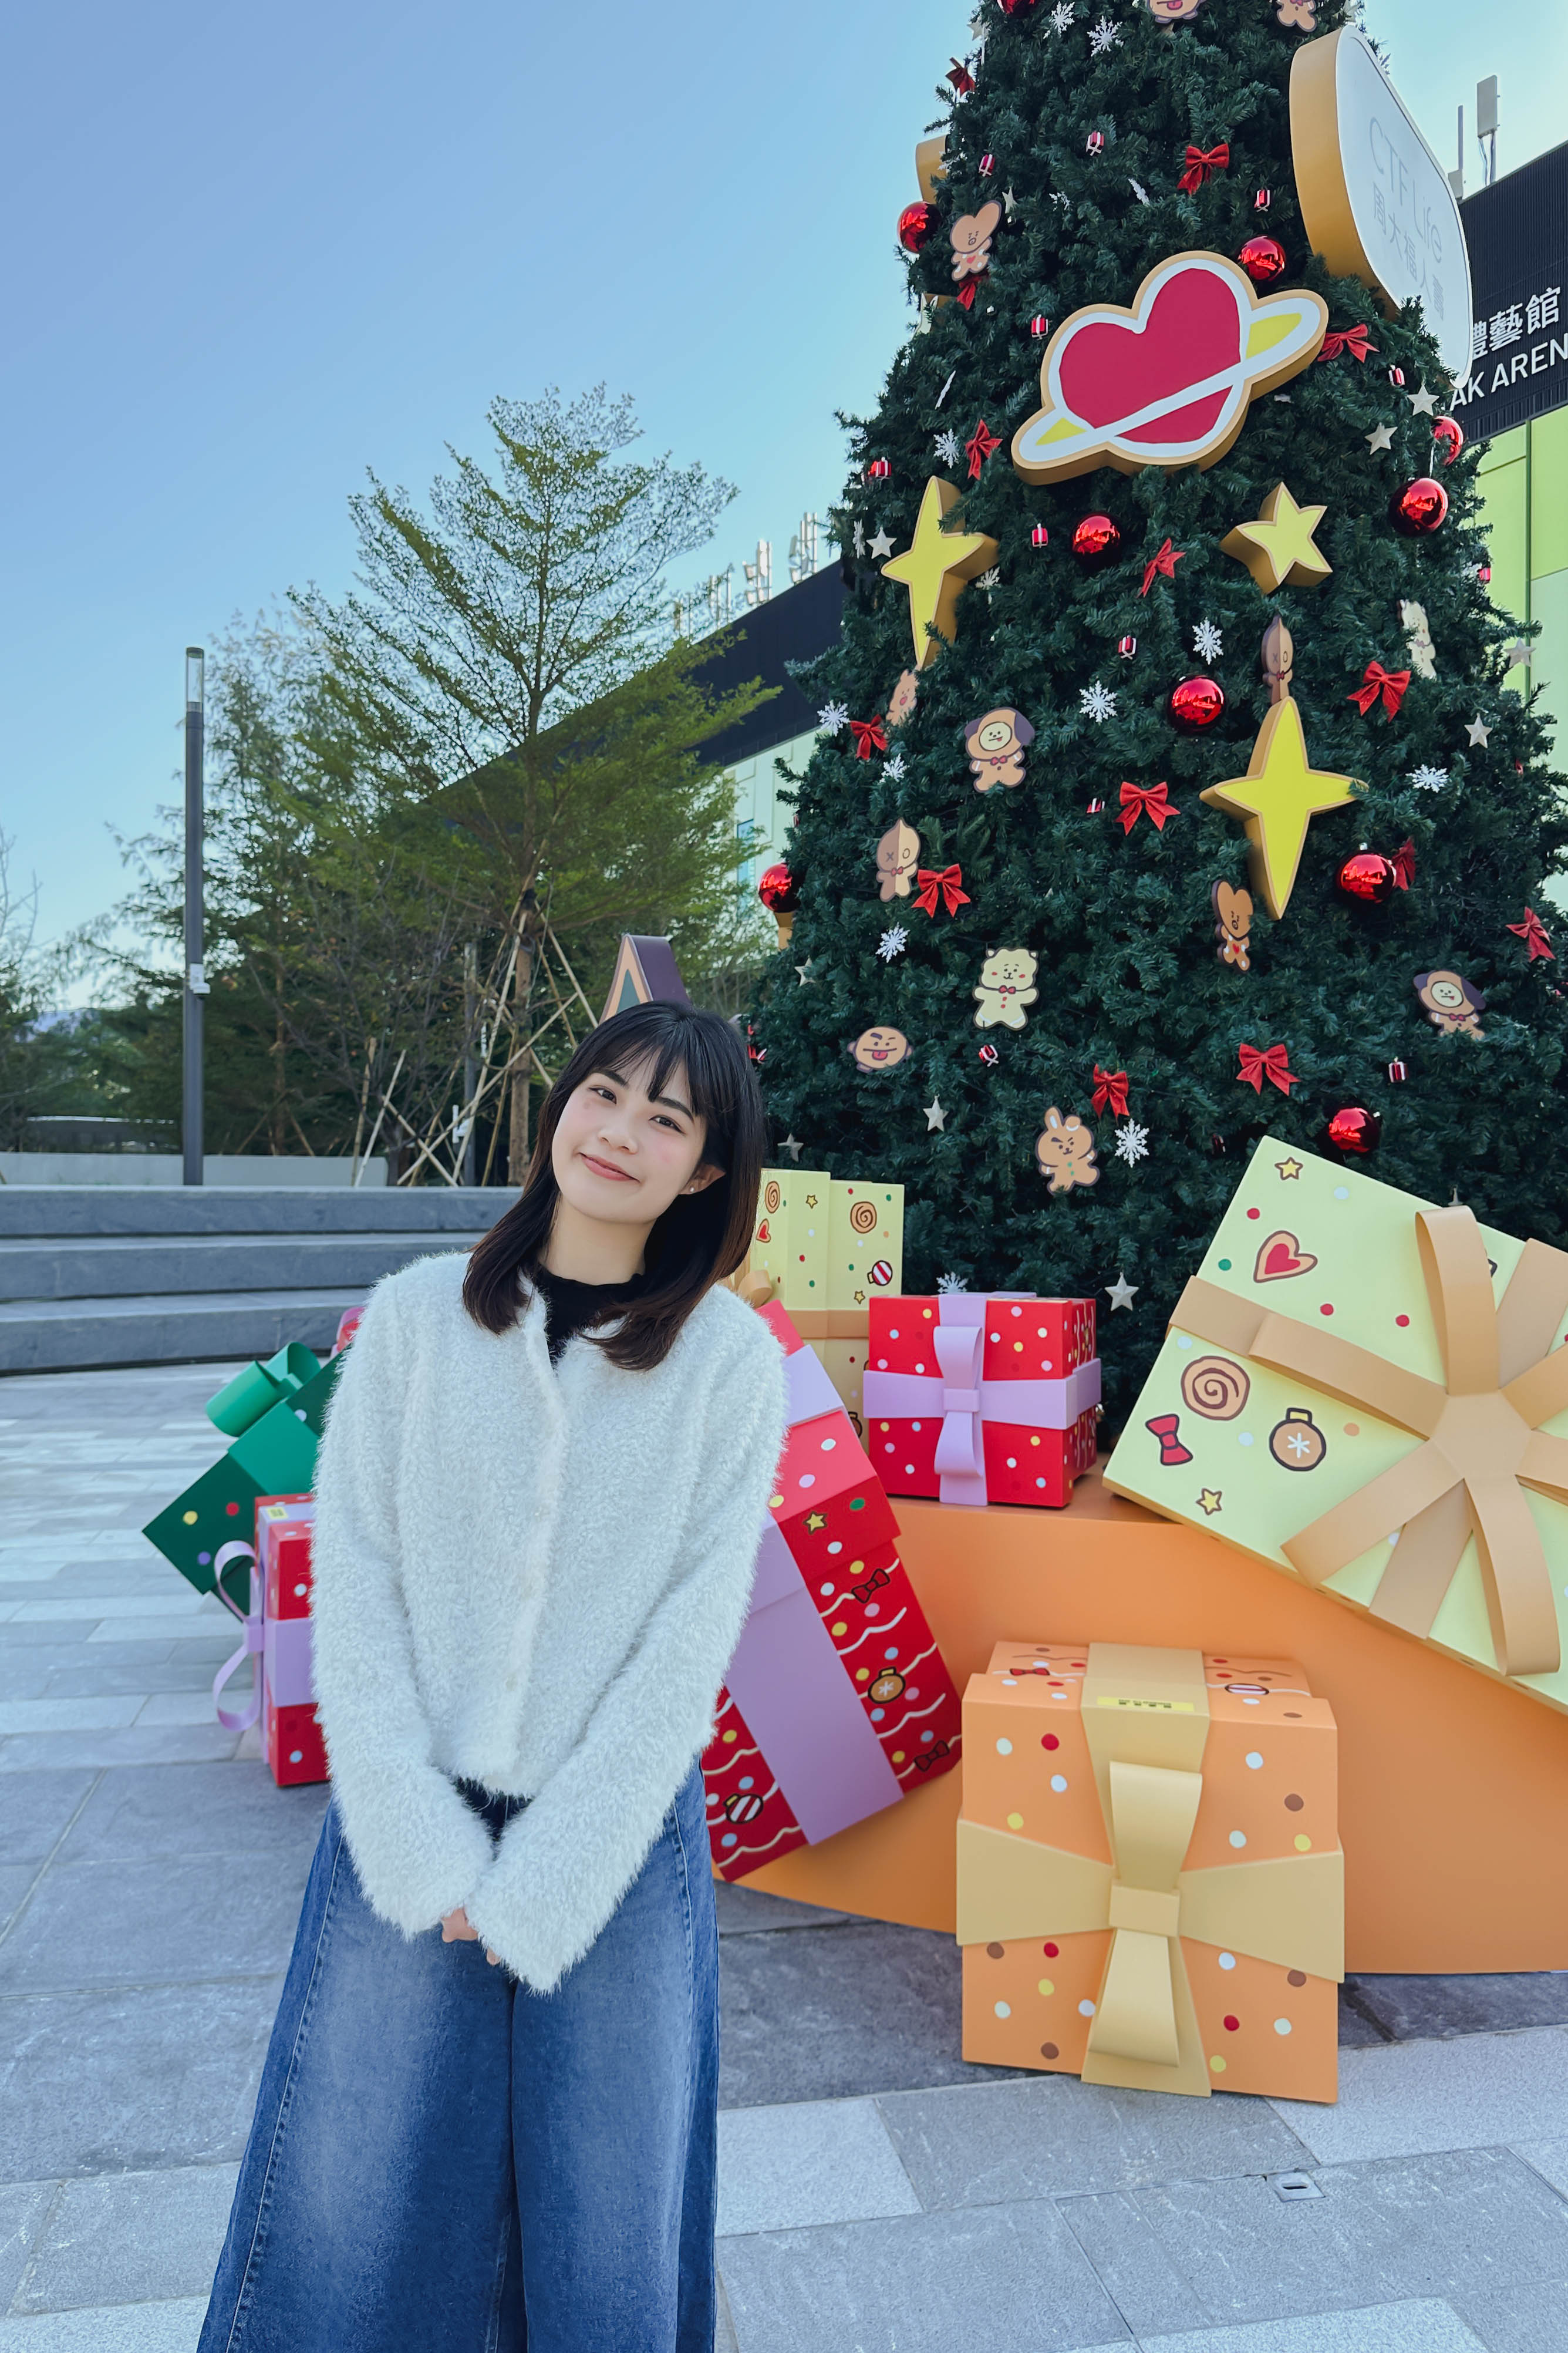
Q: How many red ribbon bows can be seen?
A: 14